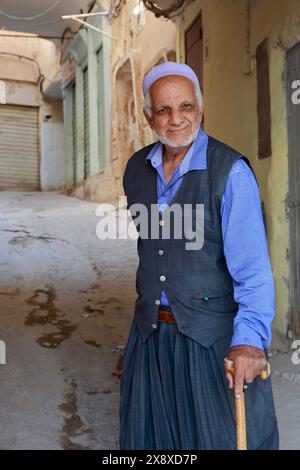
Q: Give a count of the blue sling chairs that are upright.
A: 0